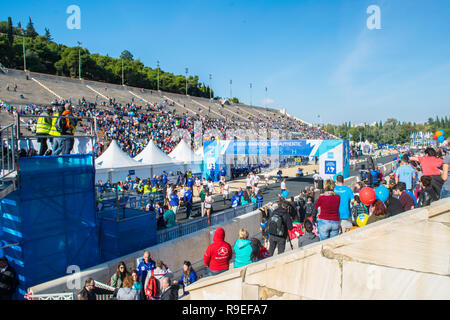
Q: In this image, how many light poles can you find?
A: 9